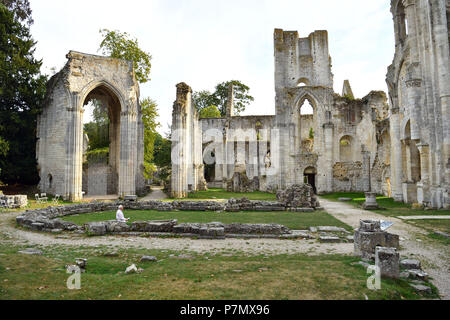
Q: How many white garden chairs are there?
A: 3